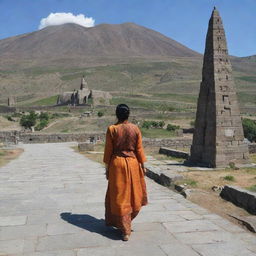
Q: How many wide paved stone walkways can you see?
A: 1